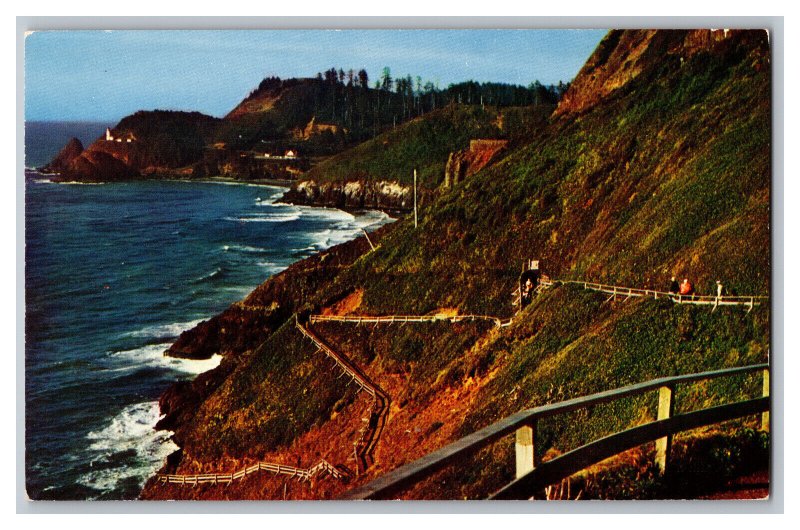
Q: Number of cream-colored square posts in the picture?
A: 3